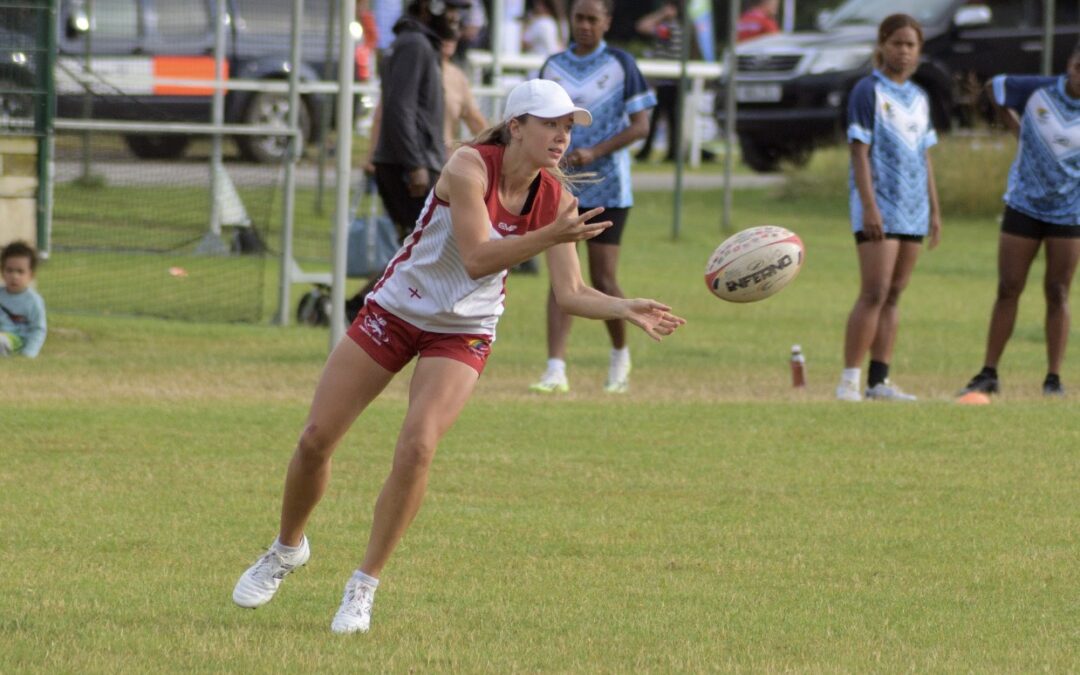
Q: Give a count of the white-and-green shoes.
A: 2